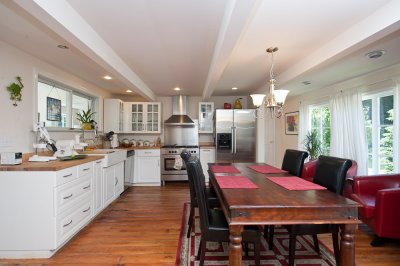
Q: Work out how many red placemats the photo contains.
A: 4